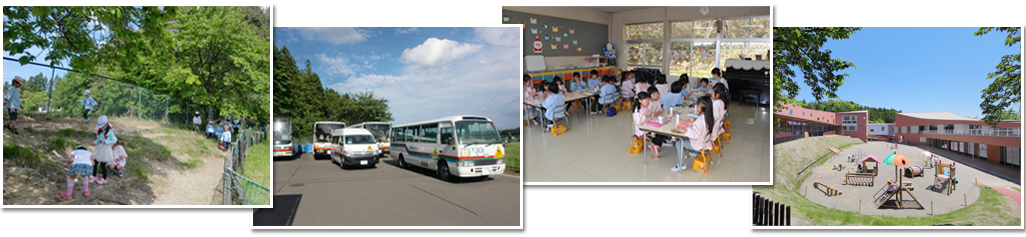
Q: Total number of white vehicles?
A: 5